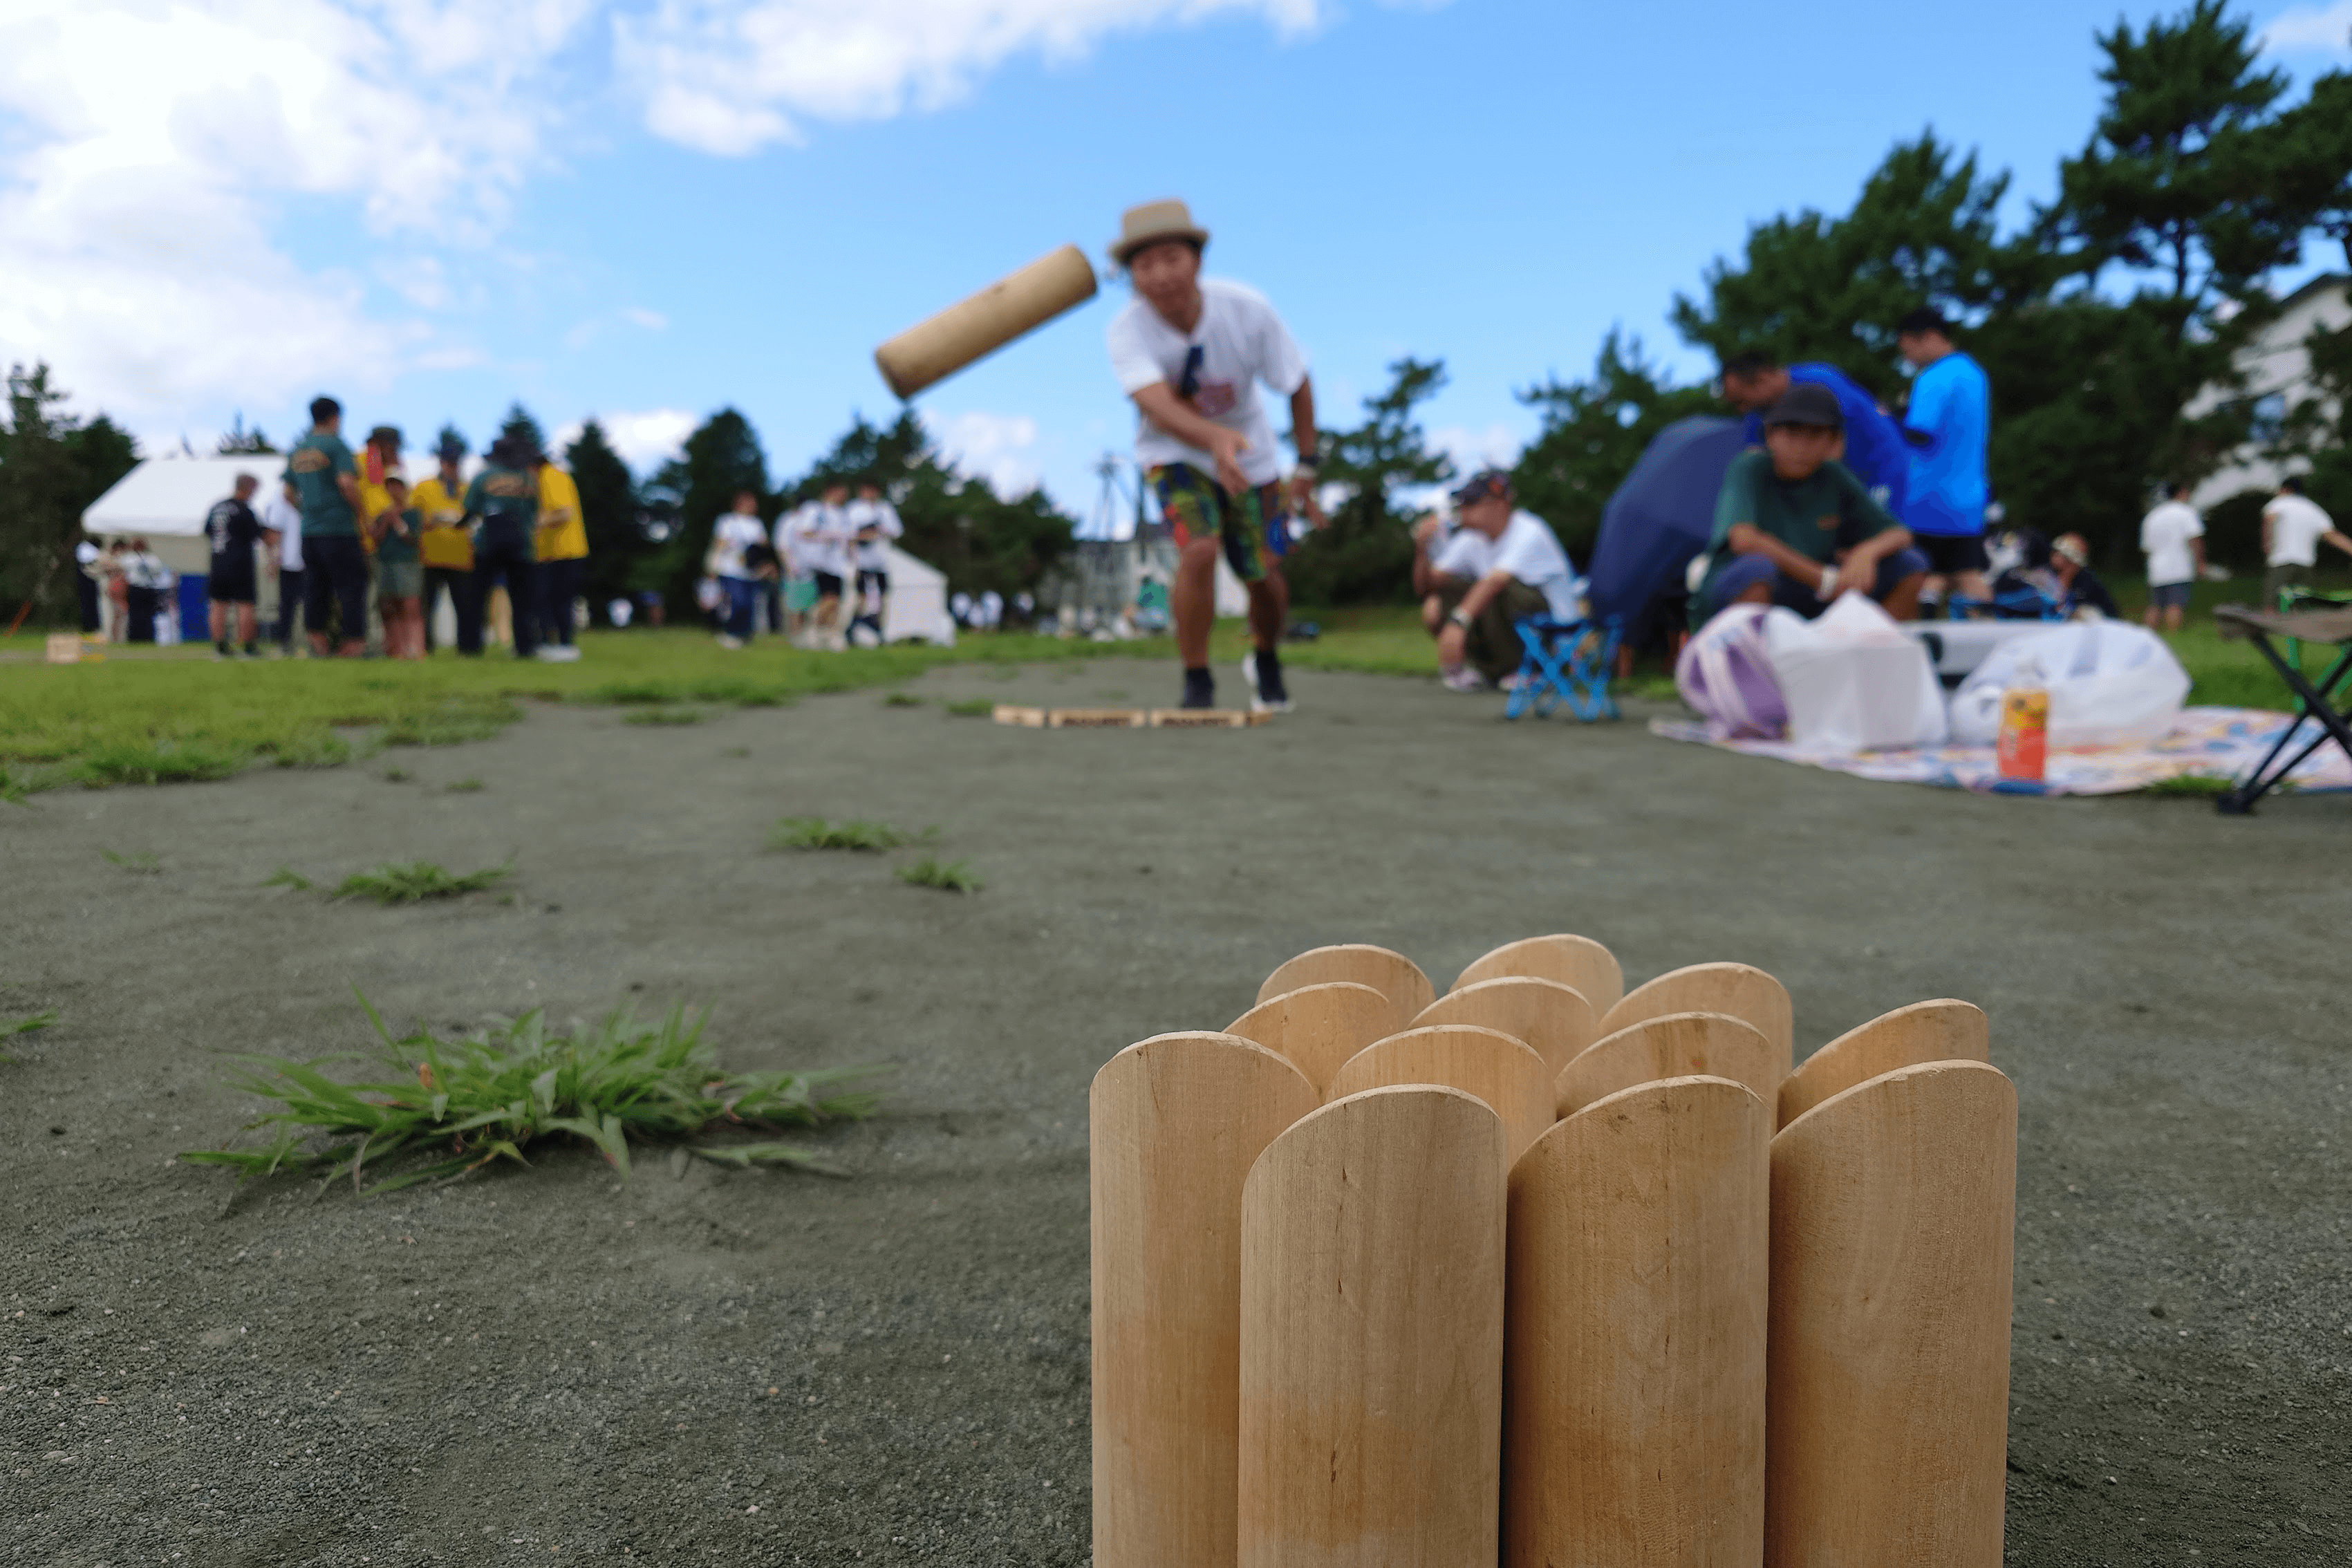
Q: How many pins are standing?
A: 12